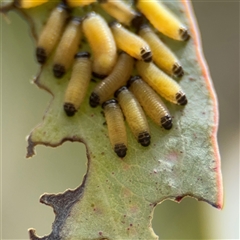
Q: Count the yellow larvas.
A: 15